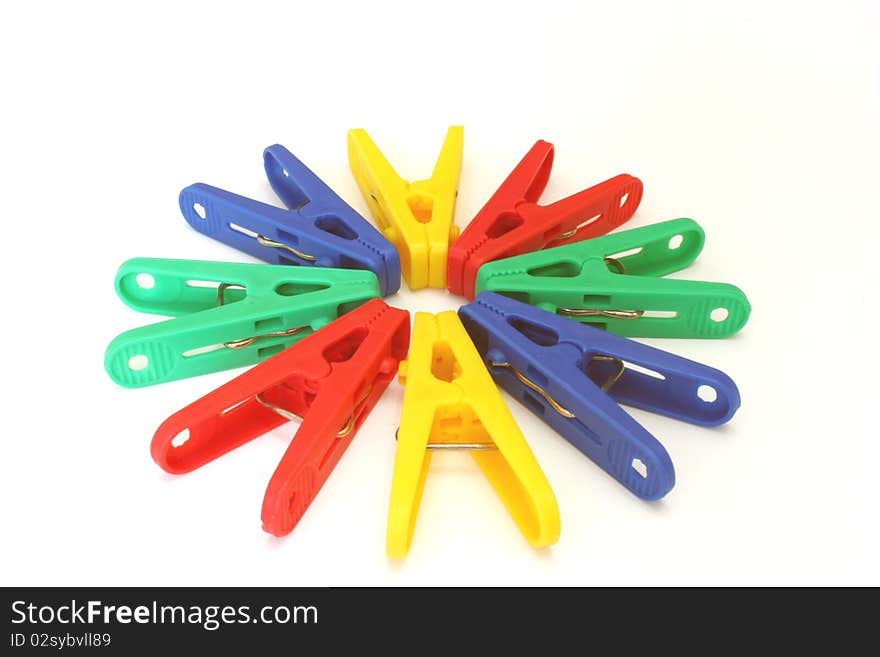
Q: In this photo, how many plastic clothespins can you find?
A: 8